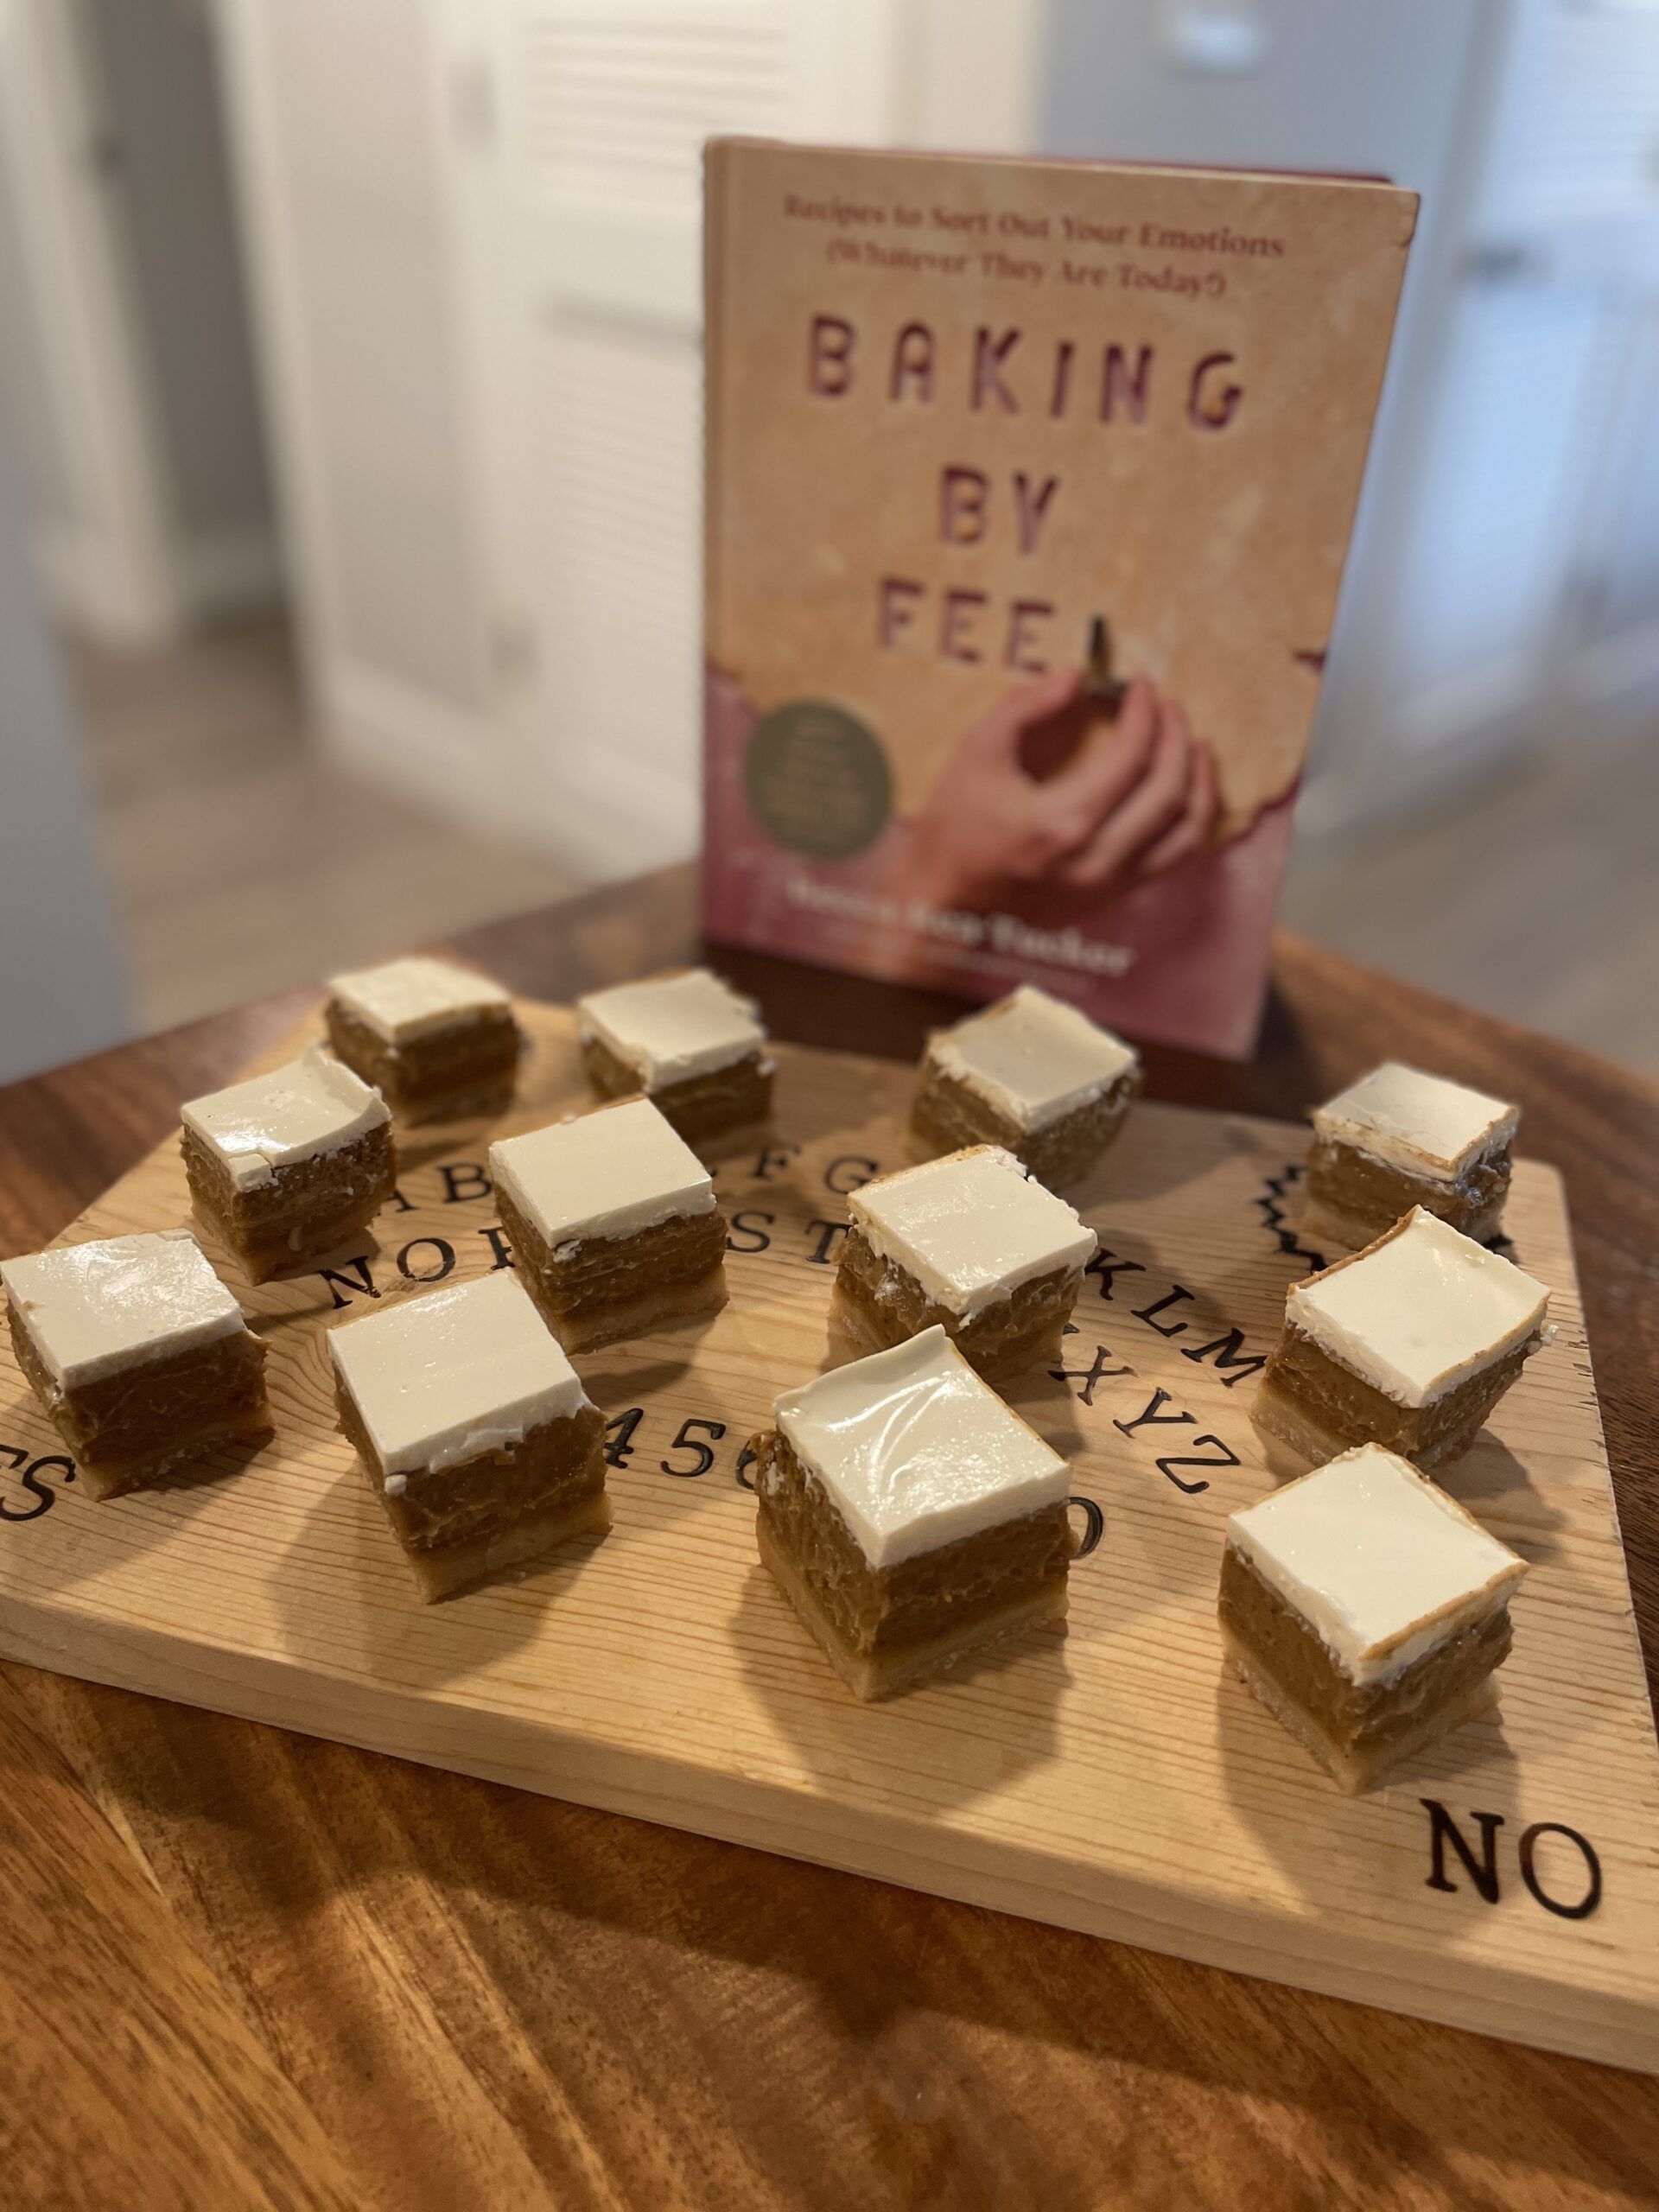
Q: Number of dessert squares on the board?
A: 12